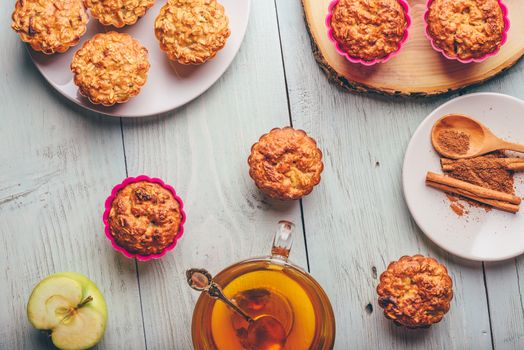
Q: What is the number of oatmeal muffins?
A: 9